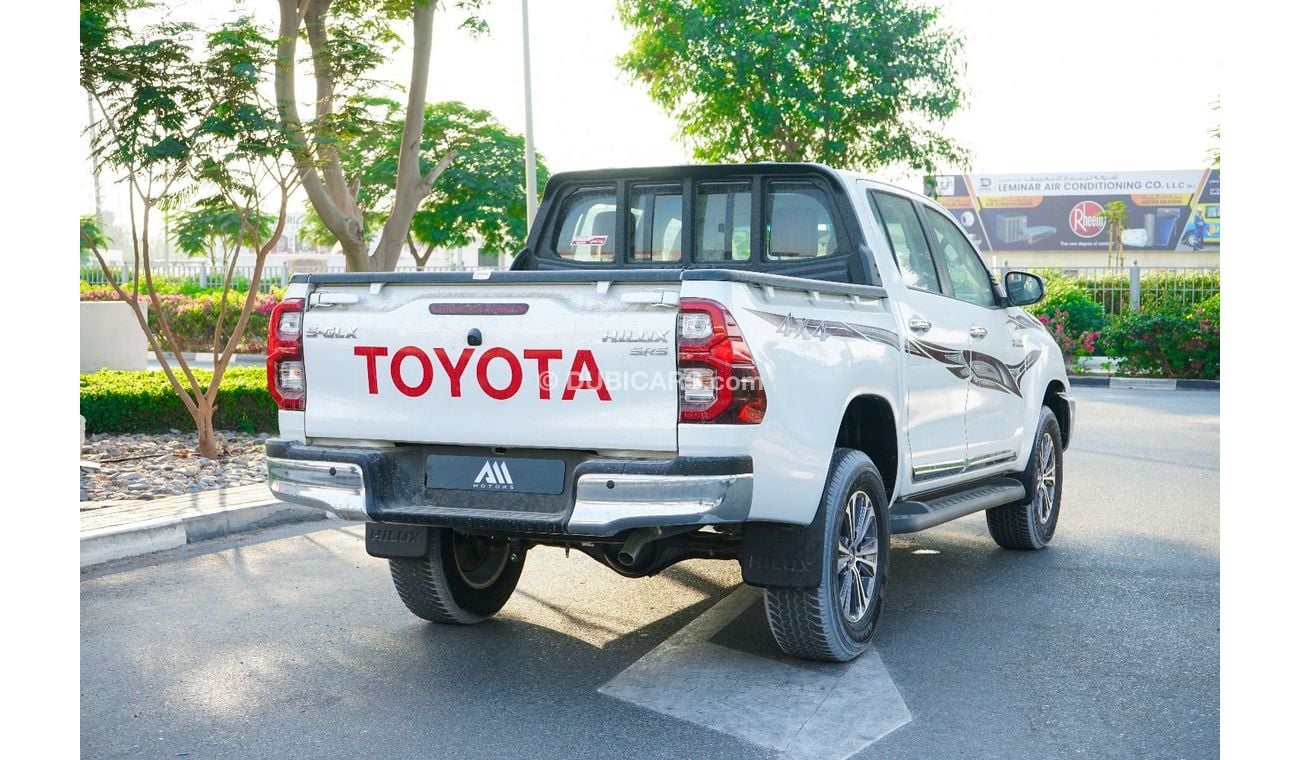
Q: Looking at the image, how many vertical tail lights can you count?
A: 2